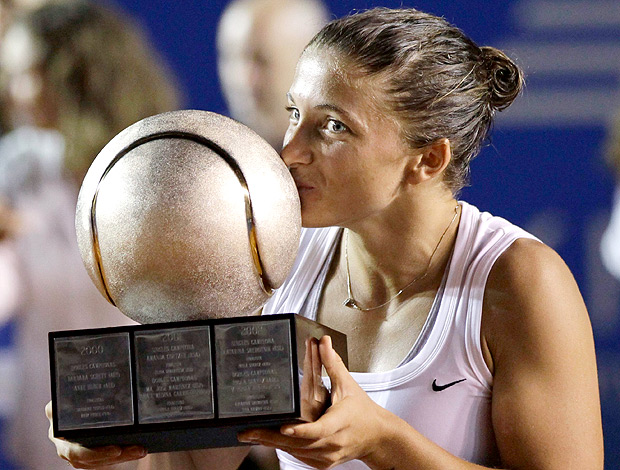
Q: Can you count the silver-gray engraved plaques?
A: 3